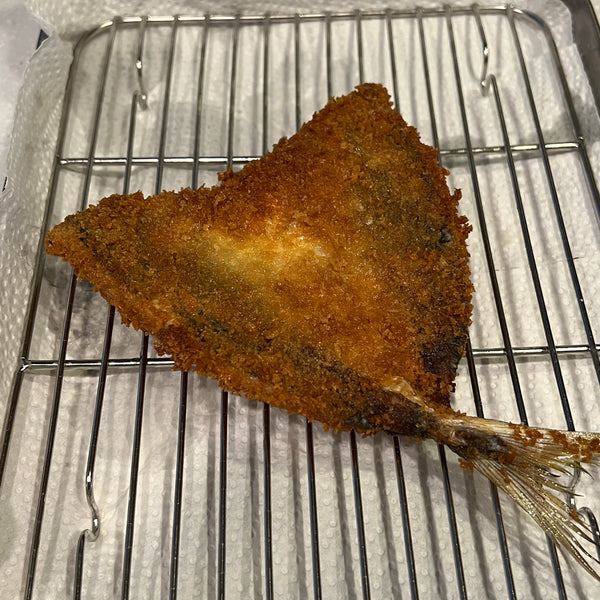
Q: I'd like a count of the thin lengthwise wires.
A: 14